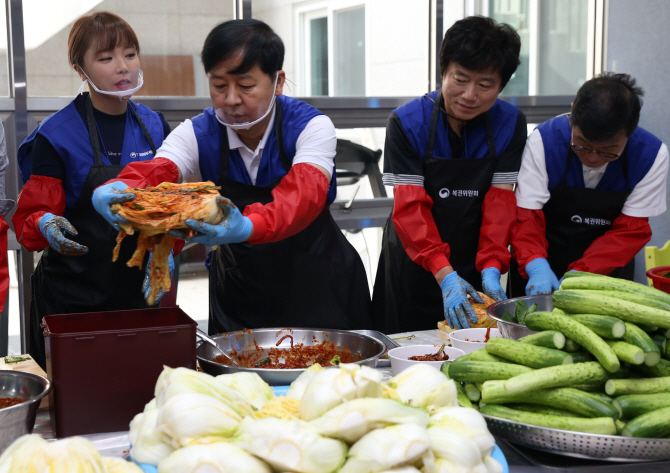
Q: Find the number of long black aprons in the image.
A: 4